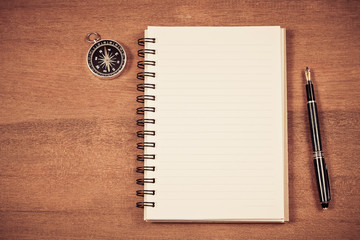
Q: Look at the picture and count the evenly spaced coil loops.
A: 15